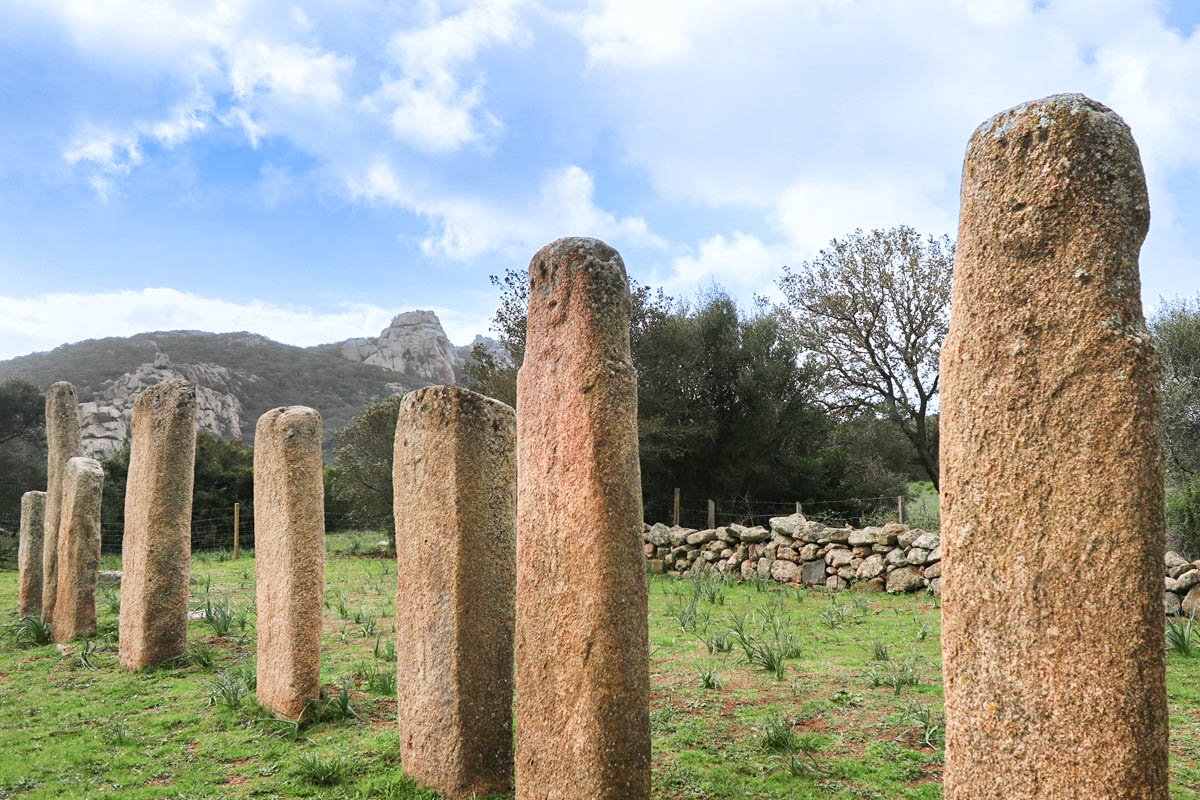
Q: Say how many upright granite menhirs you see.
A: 8